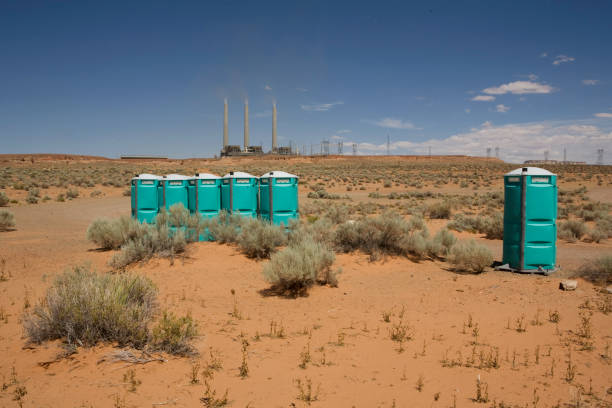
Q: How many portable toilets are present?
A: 6